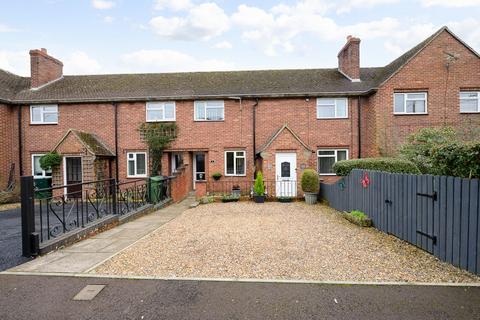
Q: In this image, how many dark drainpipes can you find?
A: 4